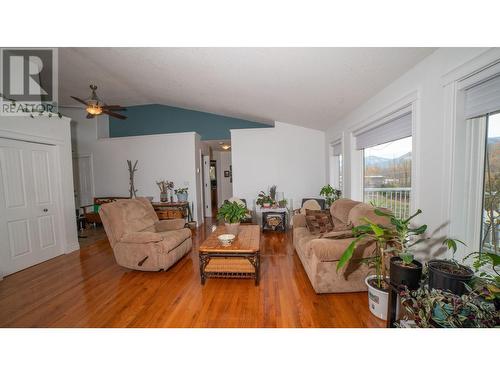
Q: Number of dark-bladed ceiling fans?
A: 1